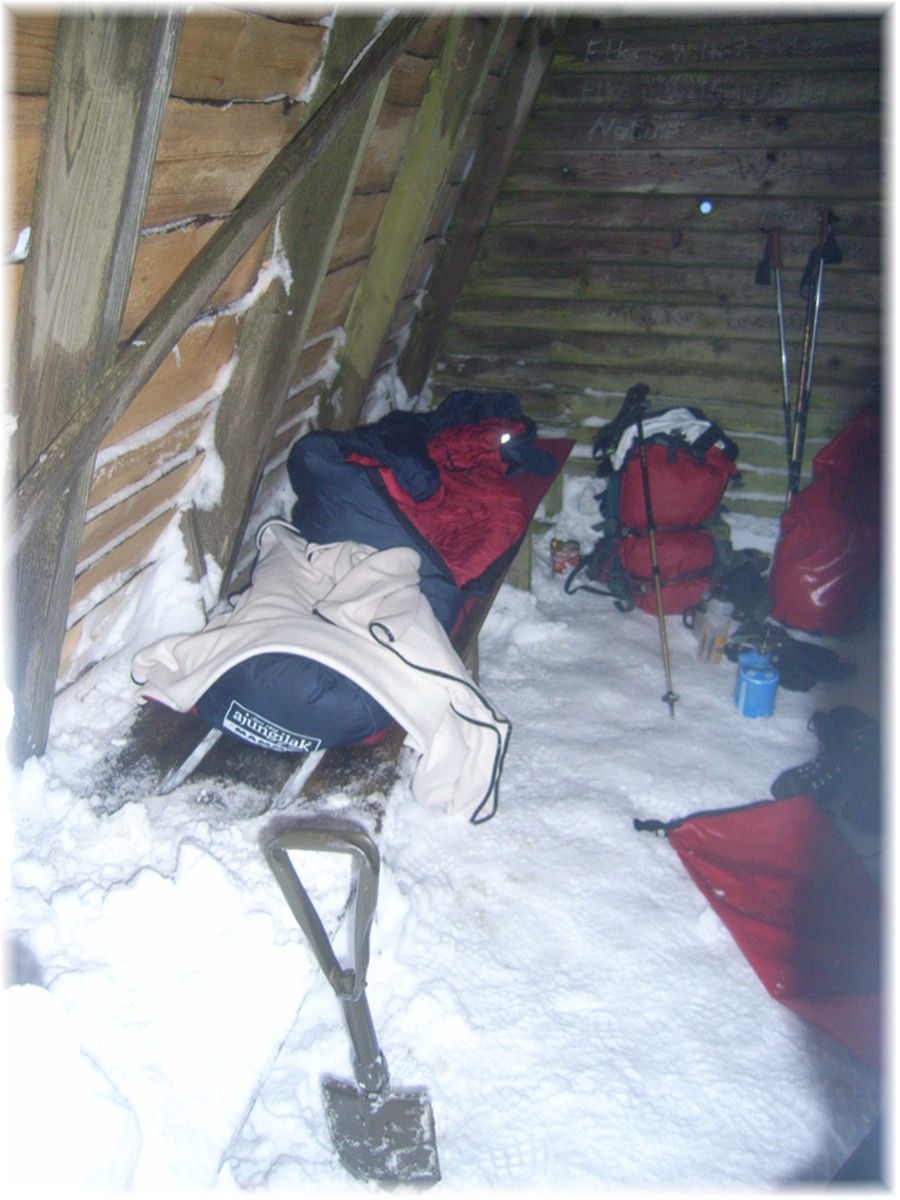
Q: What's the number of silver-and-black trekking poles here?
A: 2